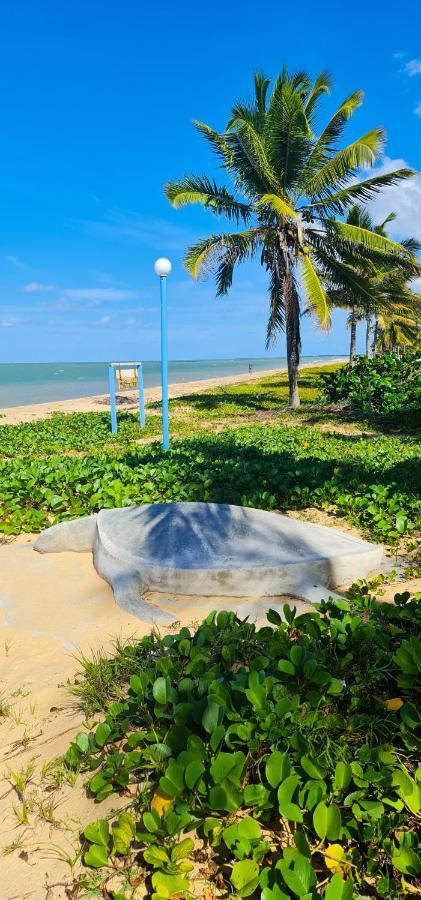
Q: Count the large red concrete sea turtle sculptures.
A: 0